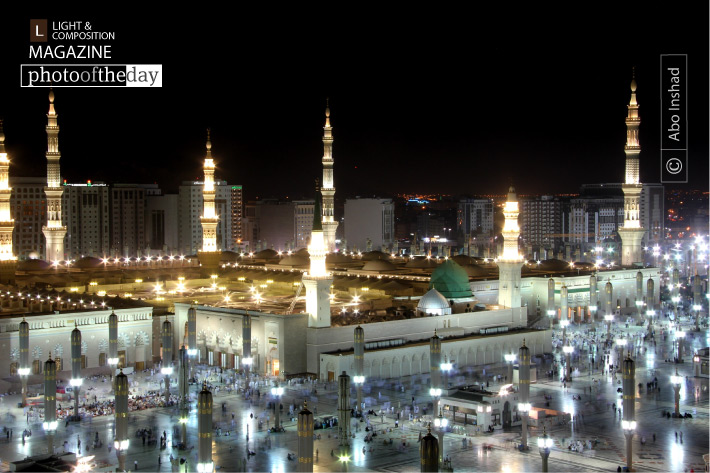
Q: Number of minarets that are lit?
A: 7